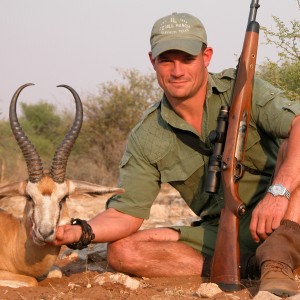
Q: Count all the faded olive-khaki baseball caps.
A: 1